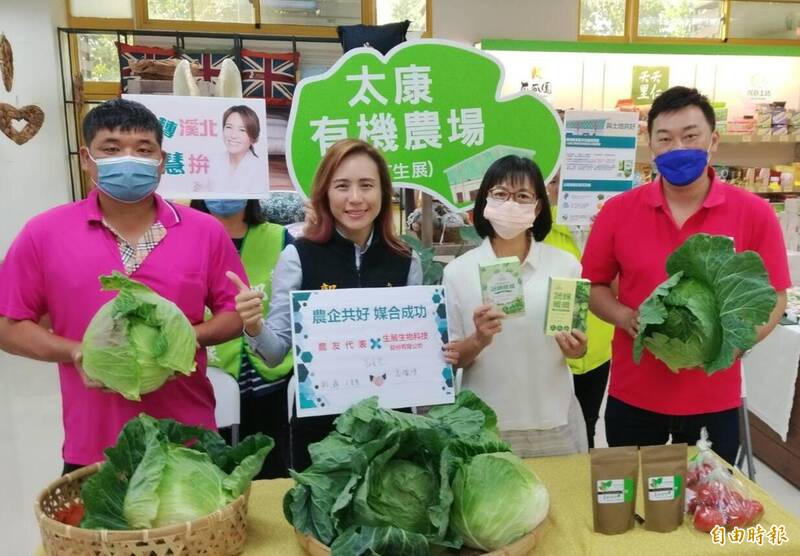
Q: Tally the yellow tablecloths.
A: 1